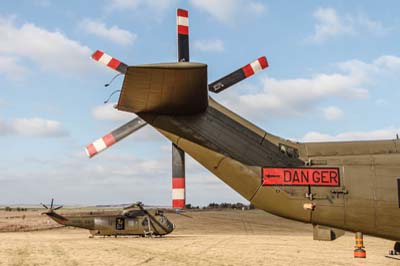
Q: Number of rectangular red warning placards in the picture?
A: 1